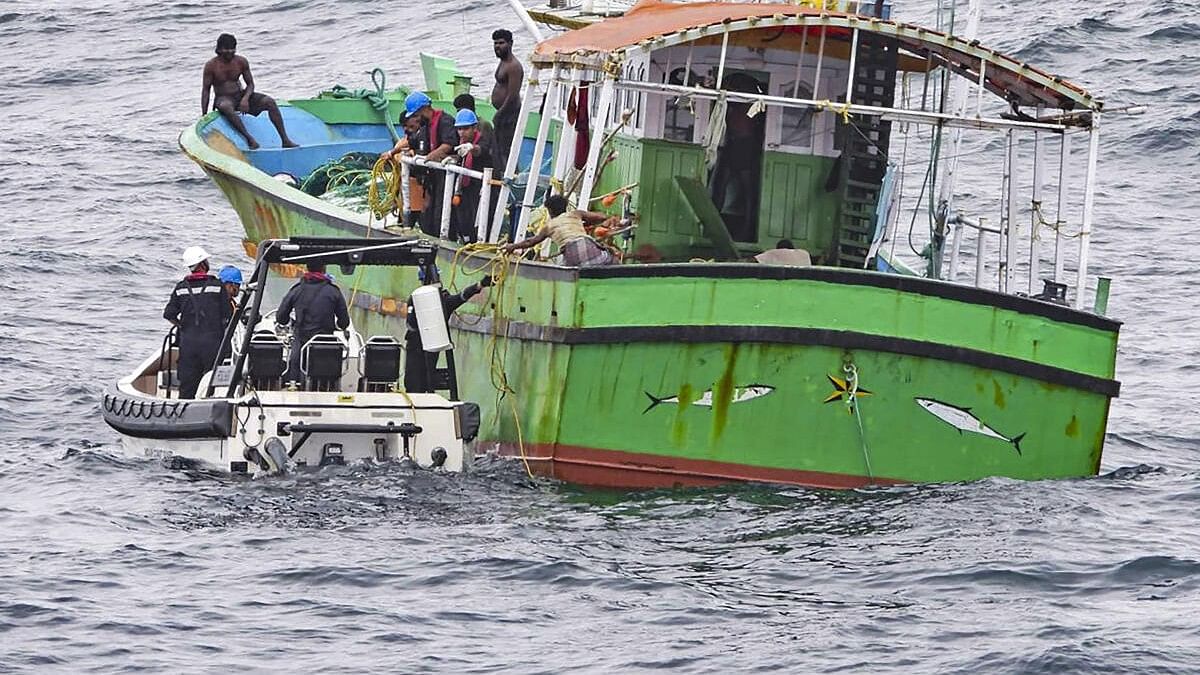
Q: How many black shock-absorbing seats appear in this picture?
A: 3